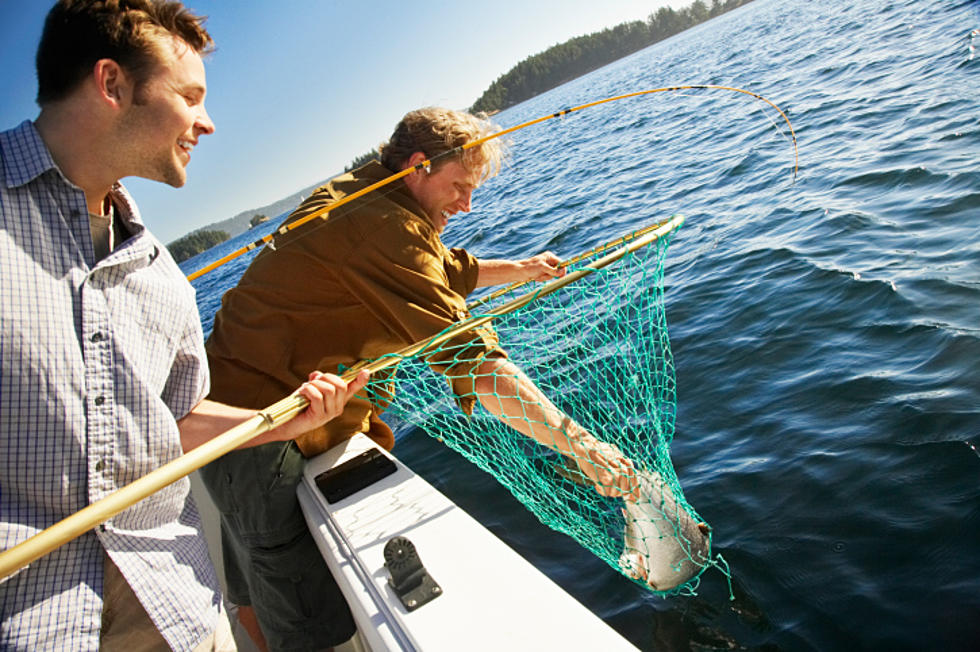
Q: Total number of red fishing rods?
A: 0